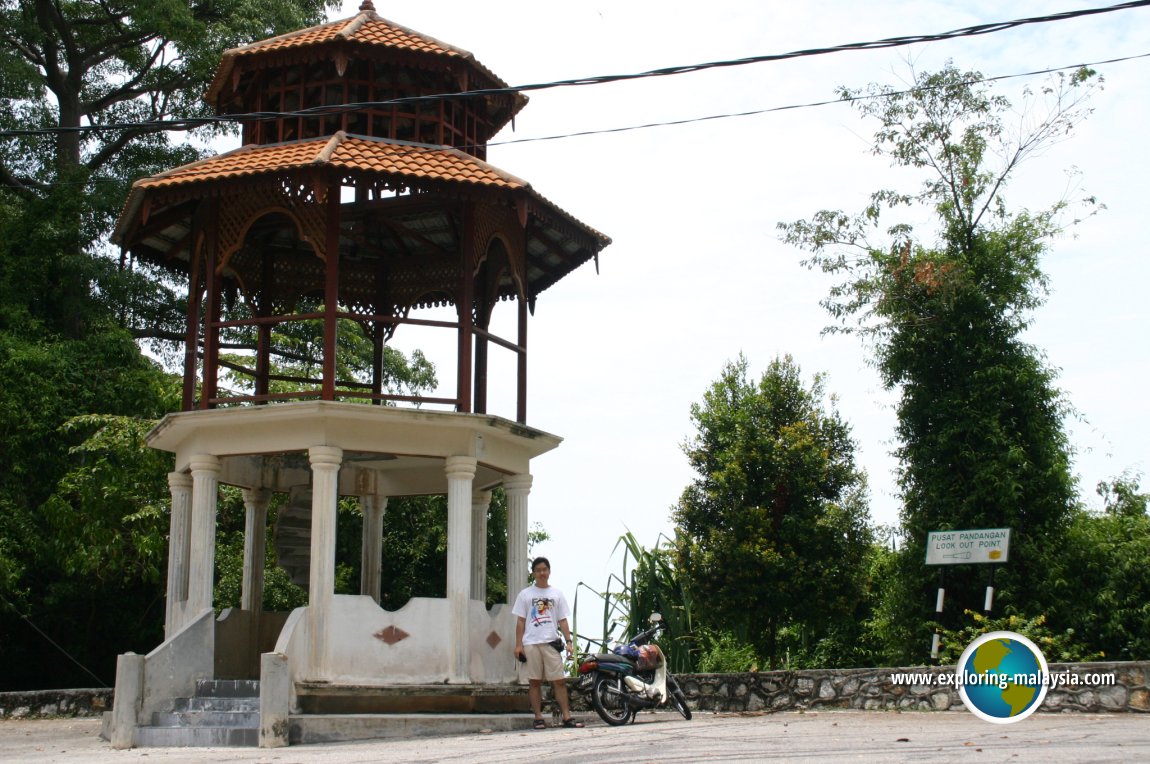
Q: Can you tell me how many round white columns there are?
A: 8